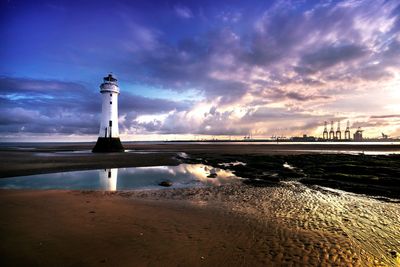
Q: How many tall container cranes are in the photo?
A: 4